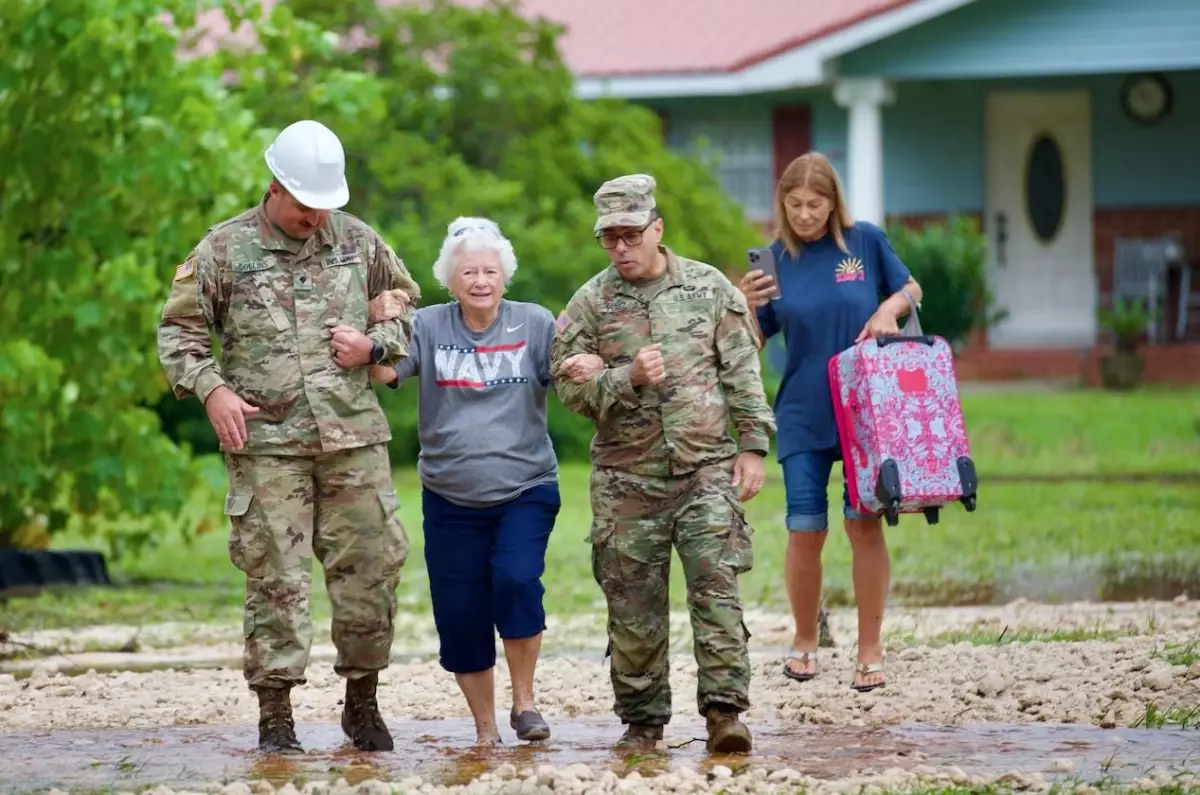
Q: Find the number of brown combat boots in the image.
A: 4